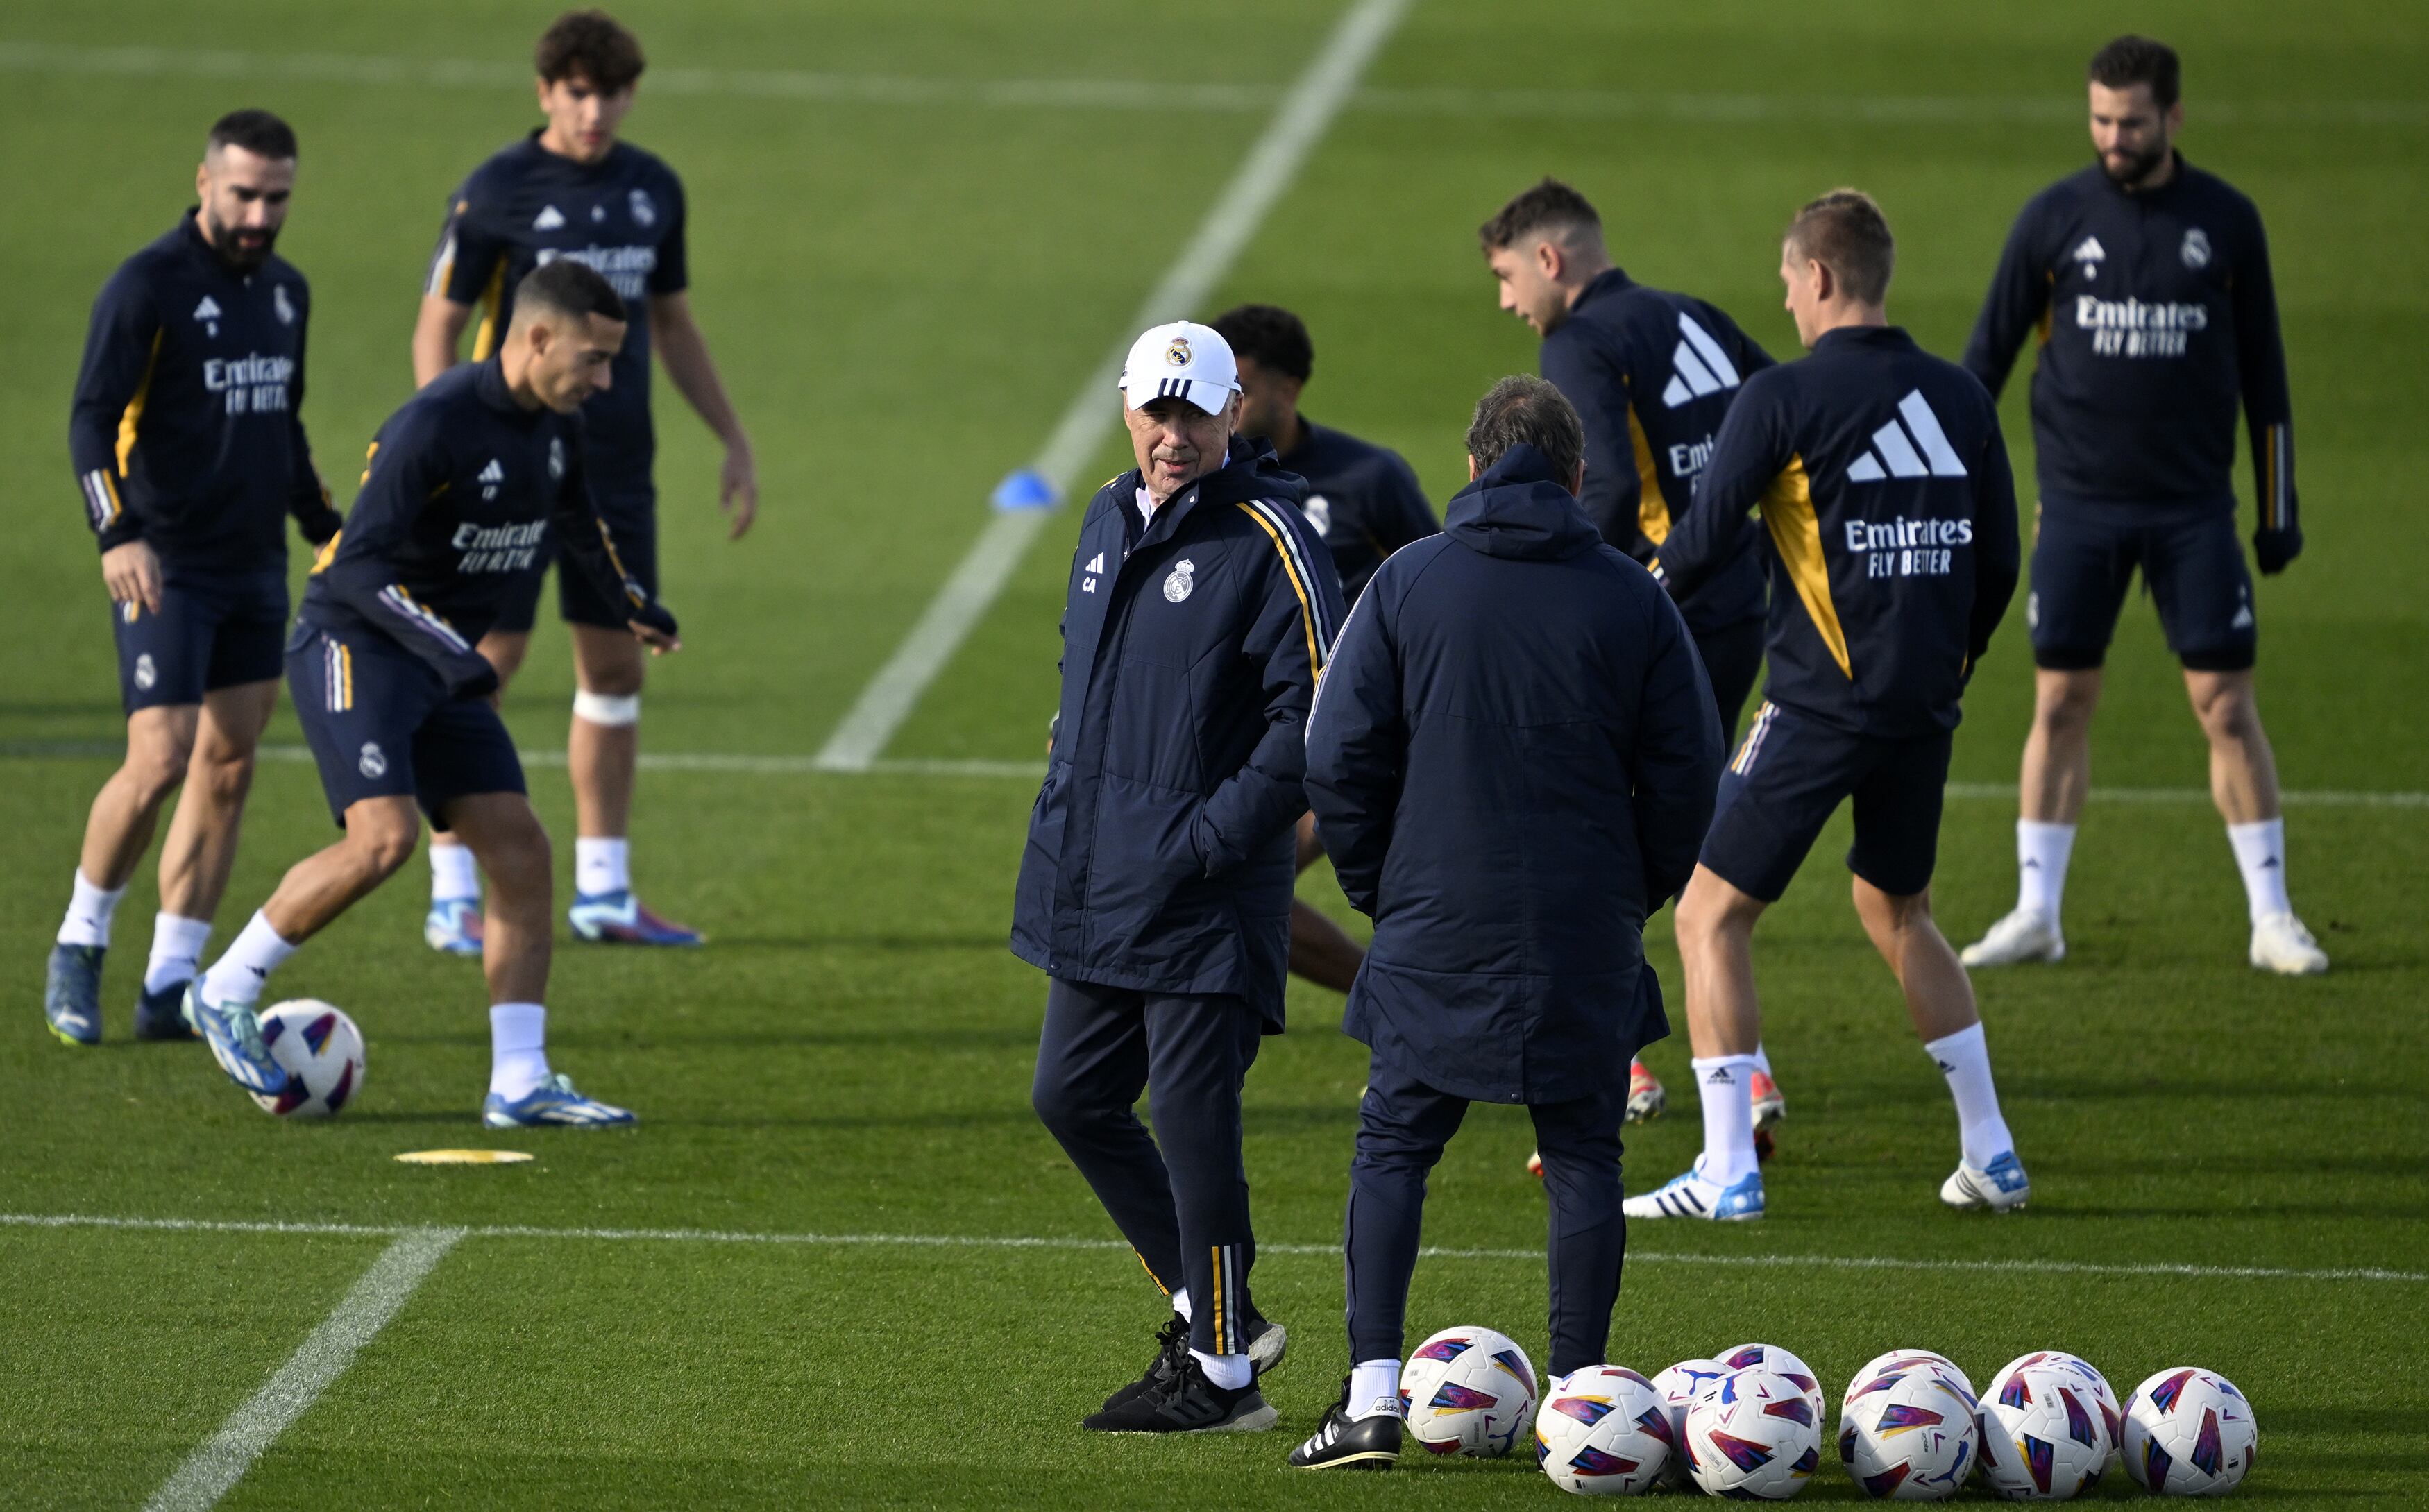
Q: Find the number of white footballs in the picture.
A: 11